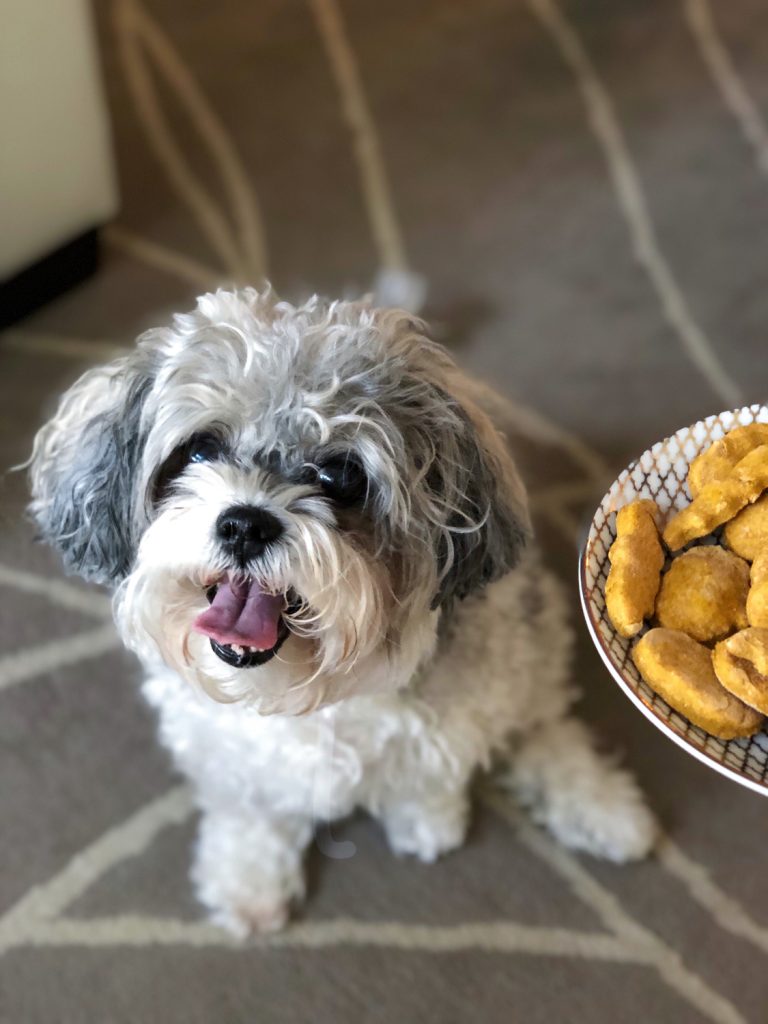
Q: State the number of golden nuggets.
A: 8